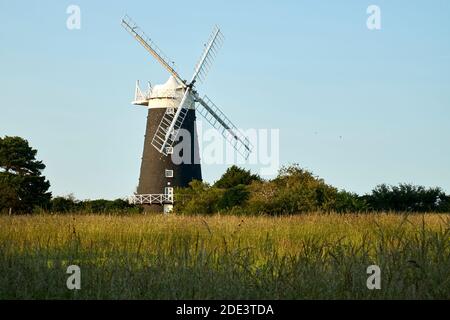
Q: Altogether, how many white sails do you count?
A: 4